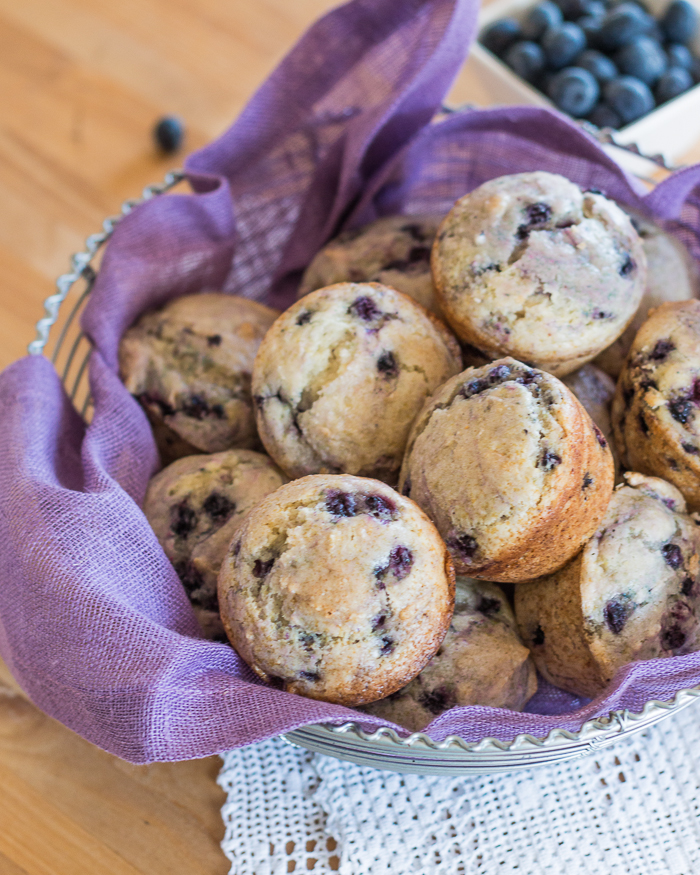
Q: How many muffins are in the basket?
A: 12